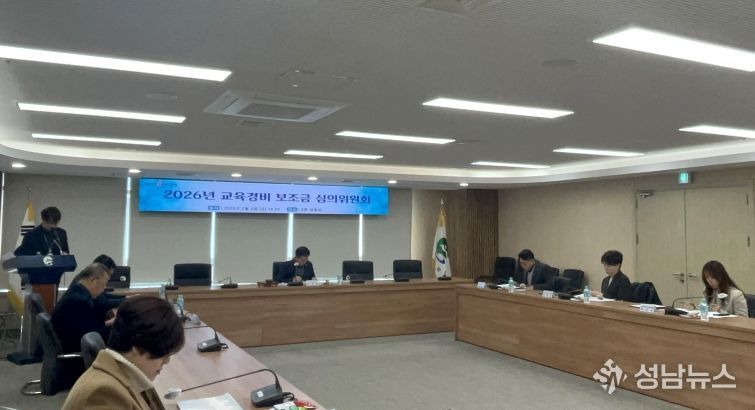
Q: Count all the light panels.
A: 10